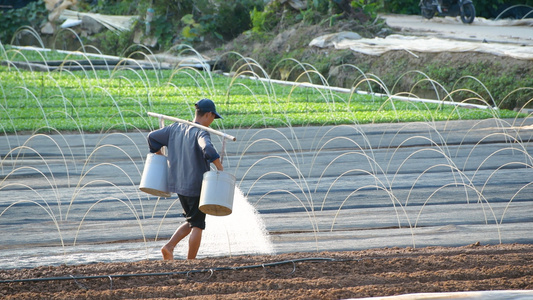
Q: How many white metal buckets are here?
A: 2